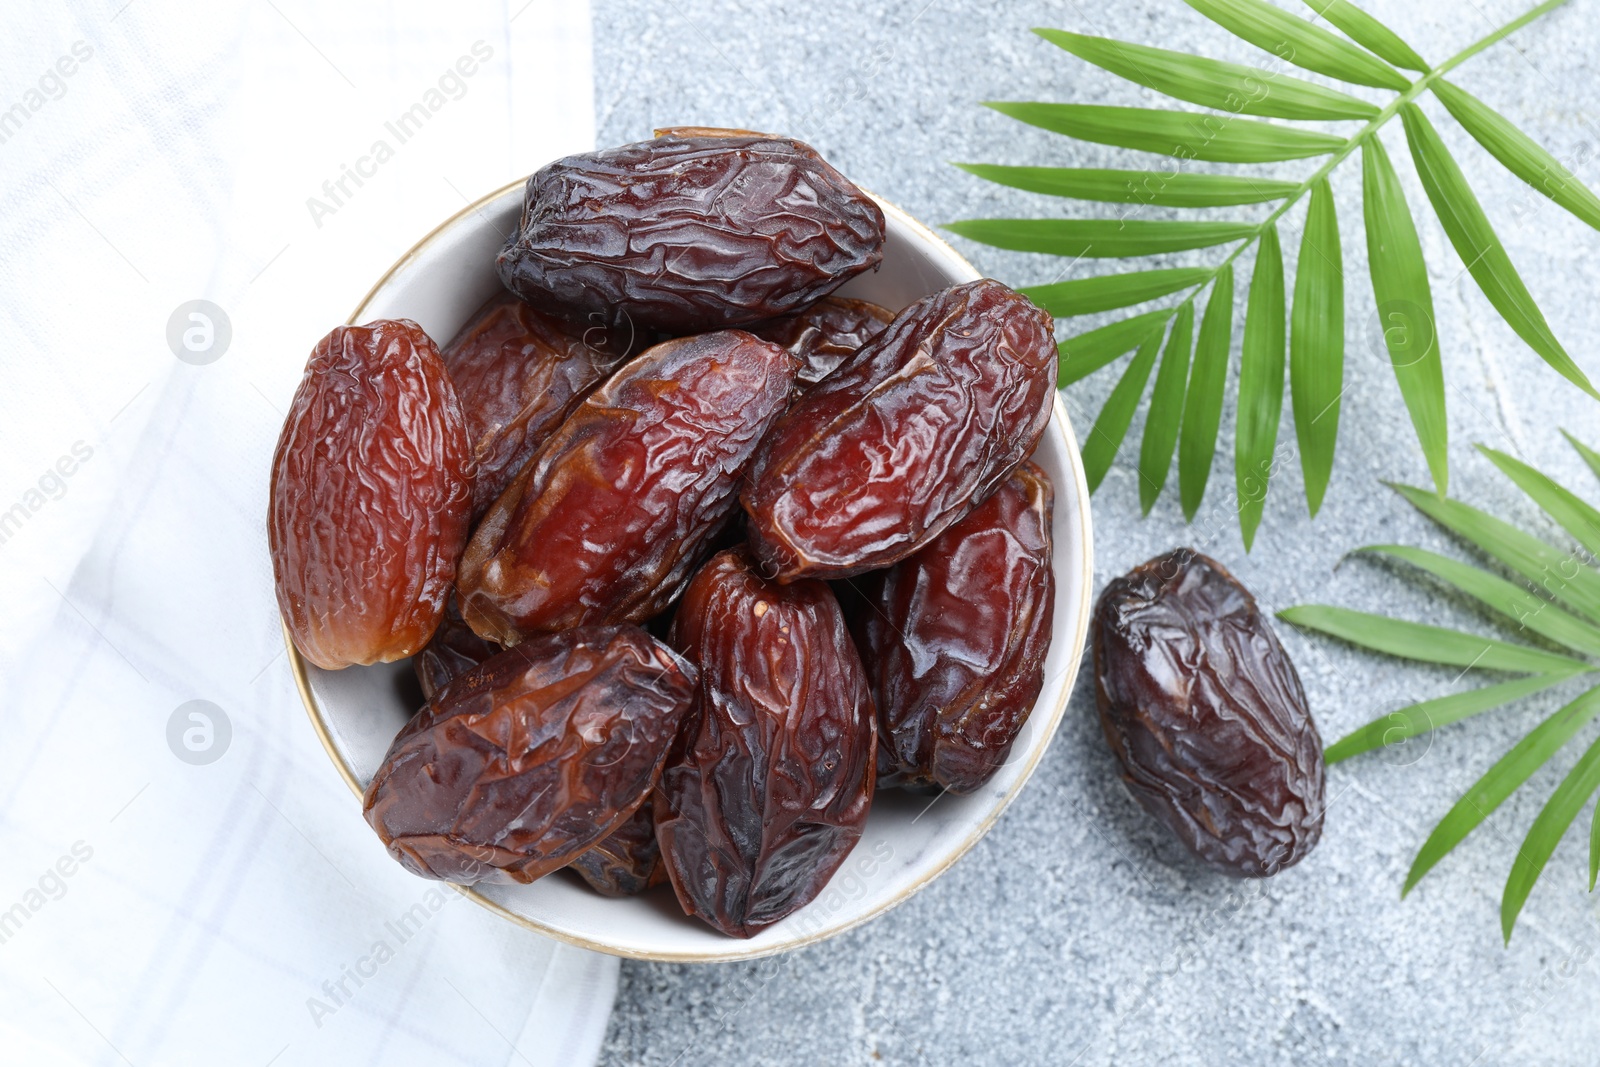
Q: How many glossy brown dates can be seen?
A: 12